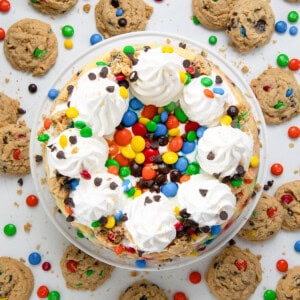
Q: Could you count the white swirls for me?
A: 8